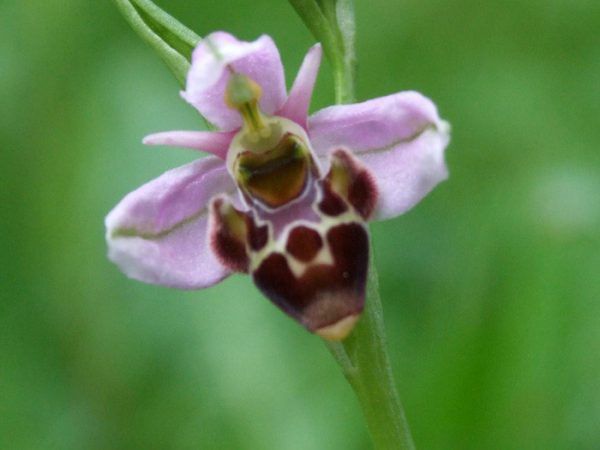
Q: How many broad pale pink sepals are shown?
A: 3